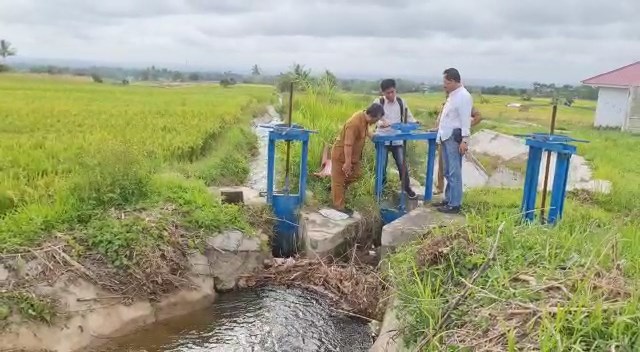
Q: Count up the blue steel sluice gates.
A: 3